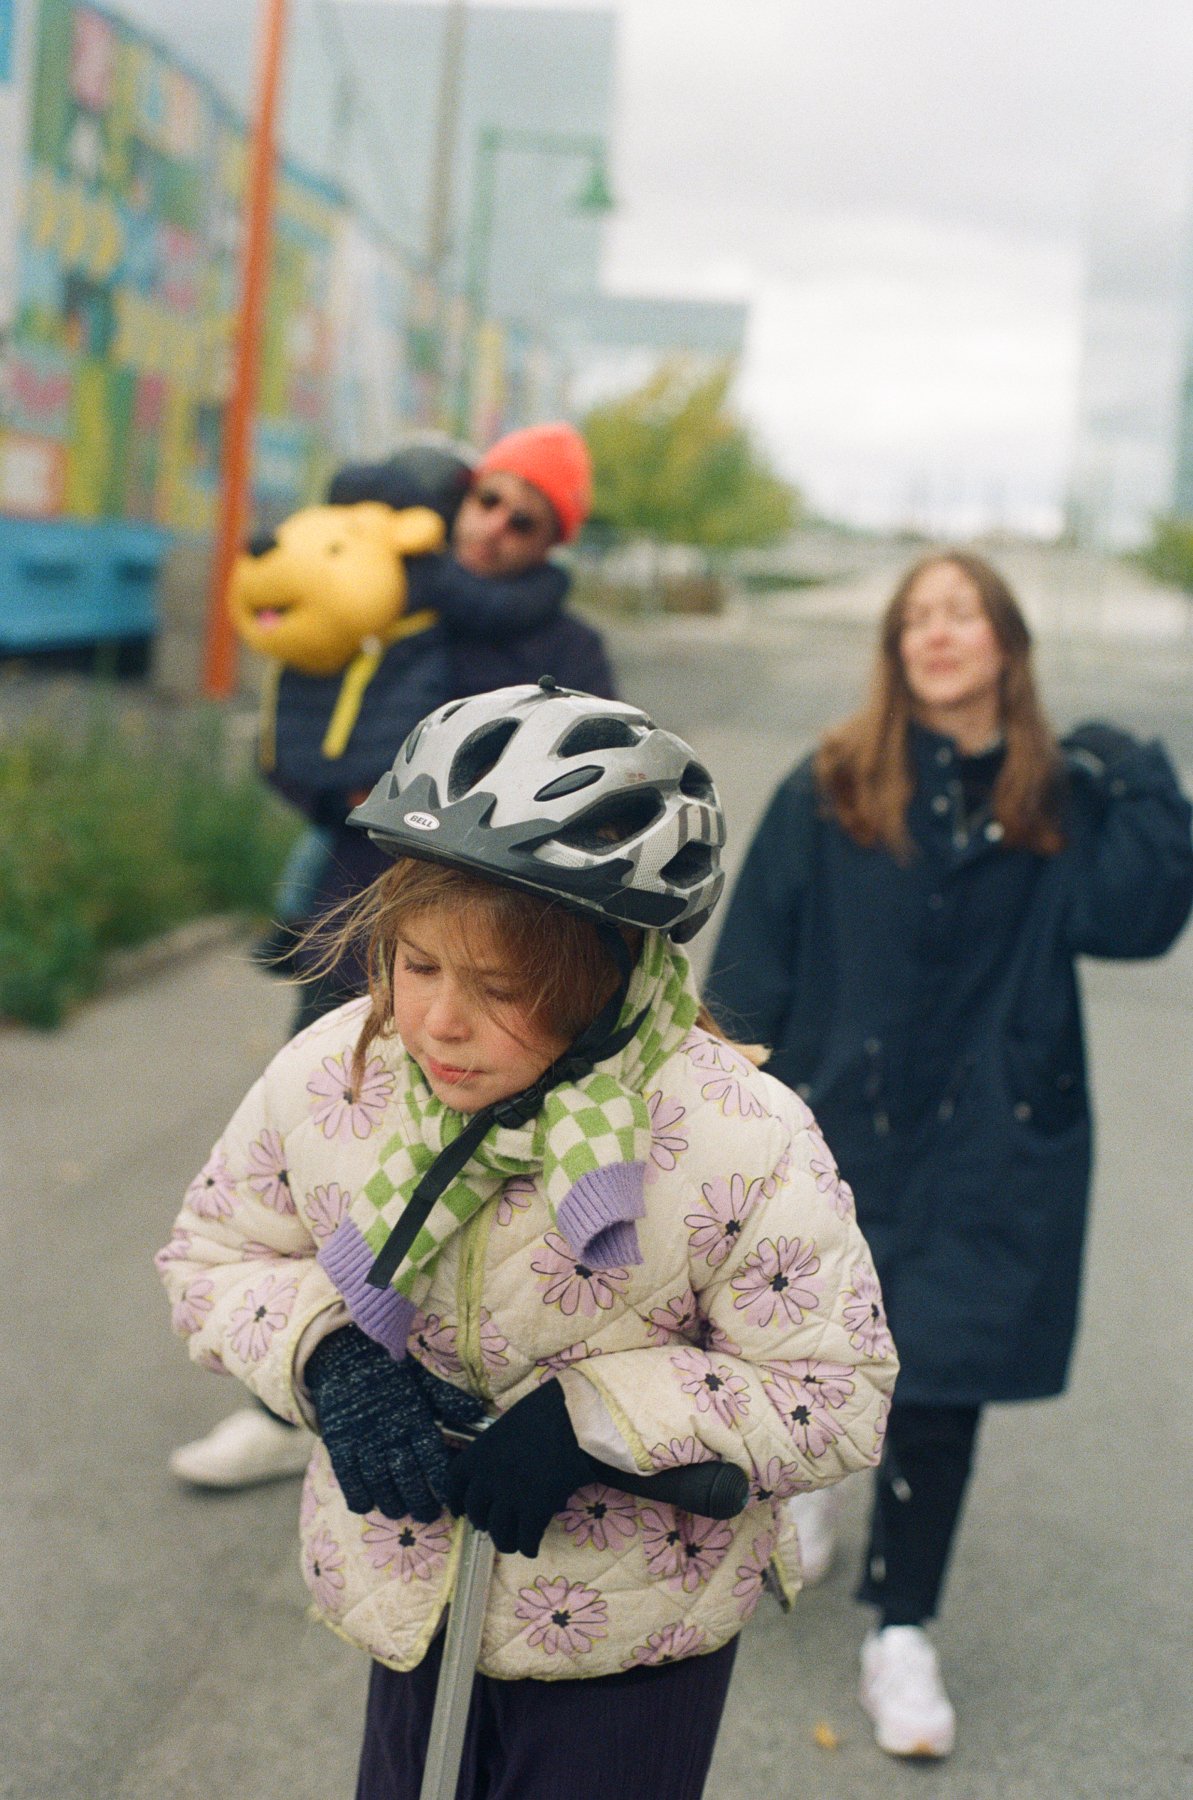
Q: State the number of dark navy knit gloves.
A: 2